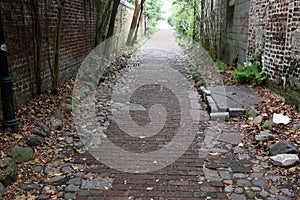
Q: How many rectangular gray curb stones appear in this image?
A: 4